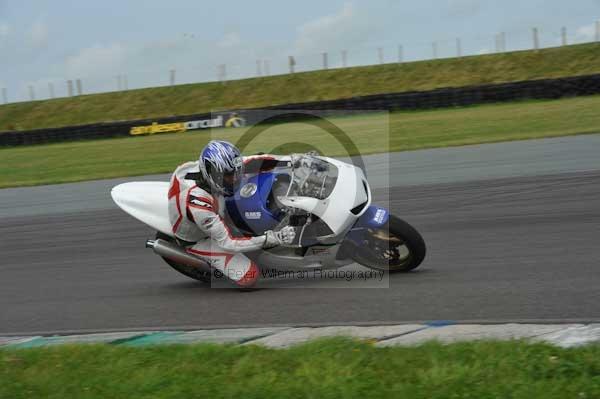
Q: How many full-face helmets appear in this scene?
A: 1